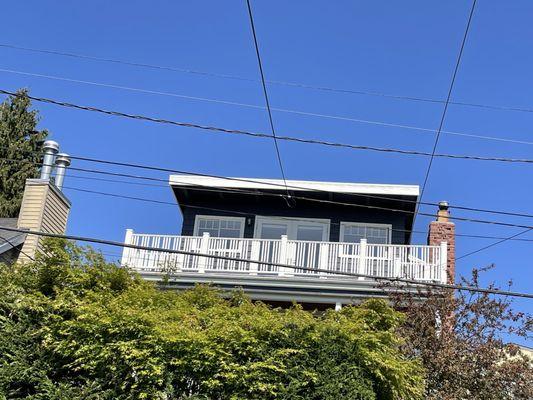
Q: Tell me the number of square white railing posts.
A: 5